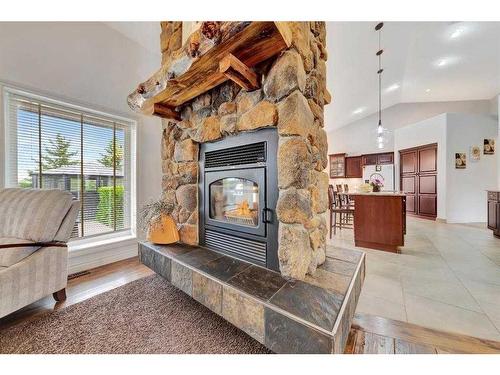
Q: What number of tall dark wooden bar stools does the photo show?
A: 3